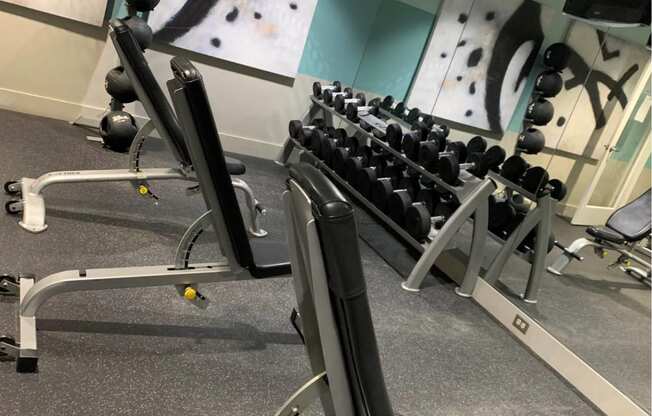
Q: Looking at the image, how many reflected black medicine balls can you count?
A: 4